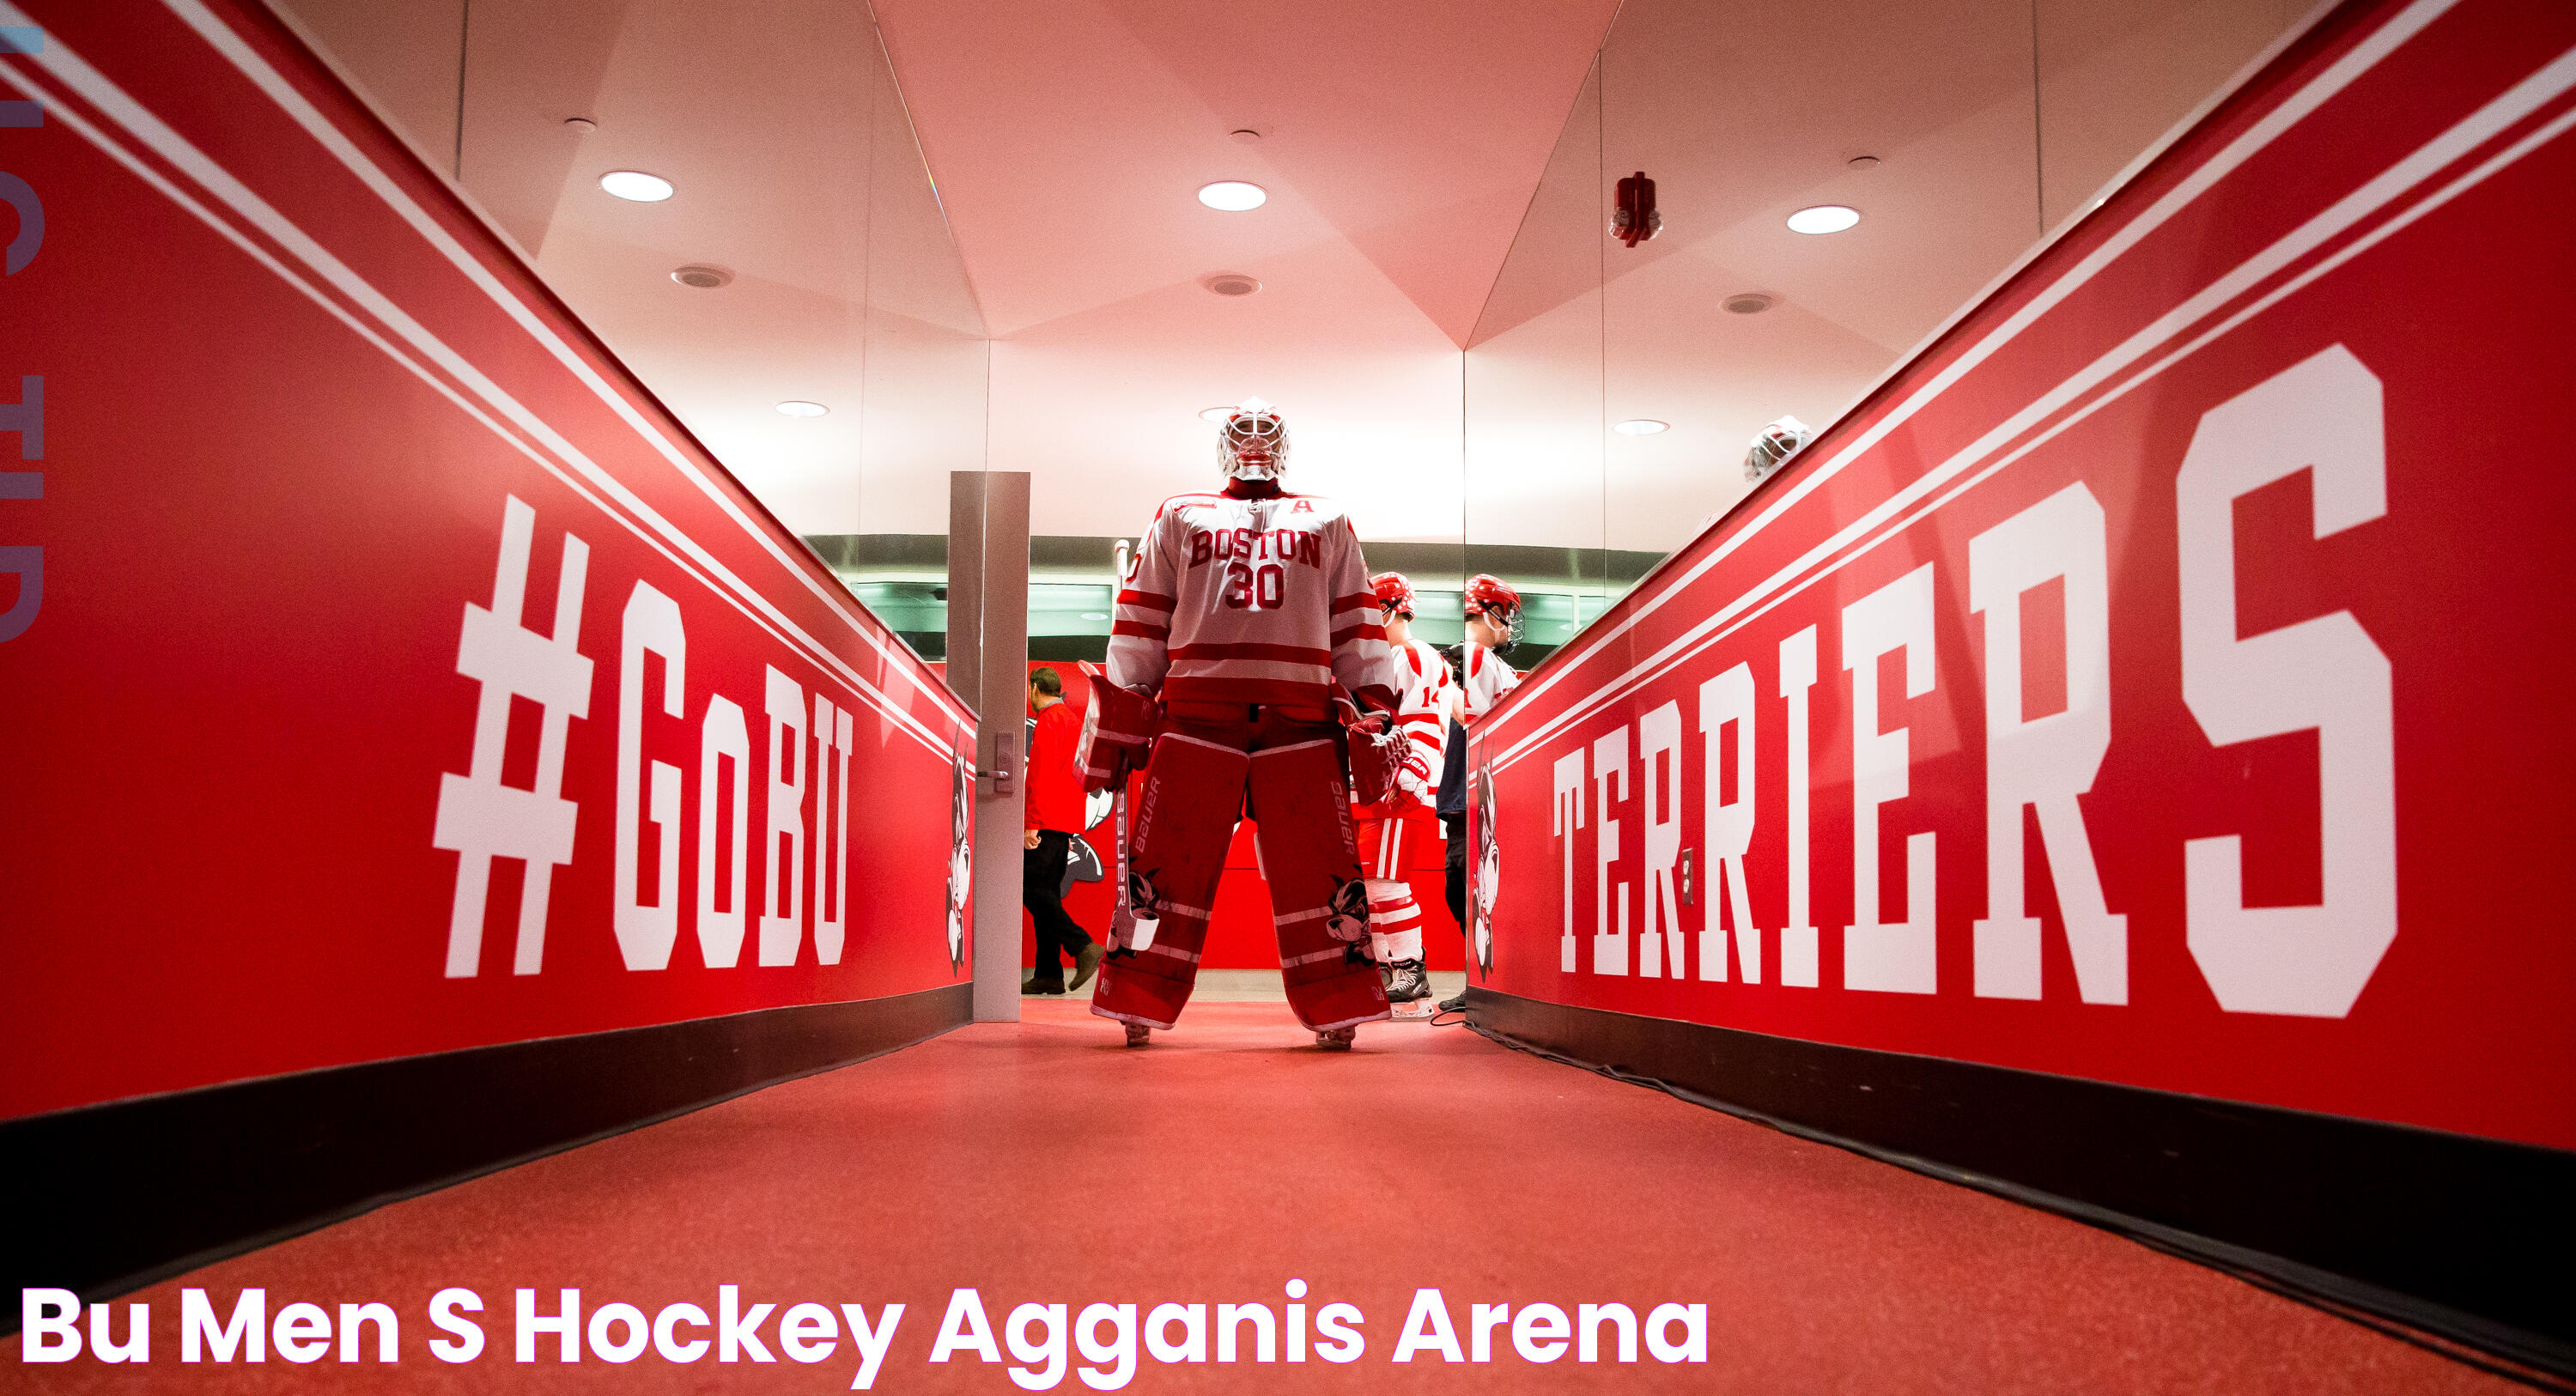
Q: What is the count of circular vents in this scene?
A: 3